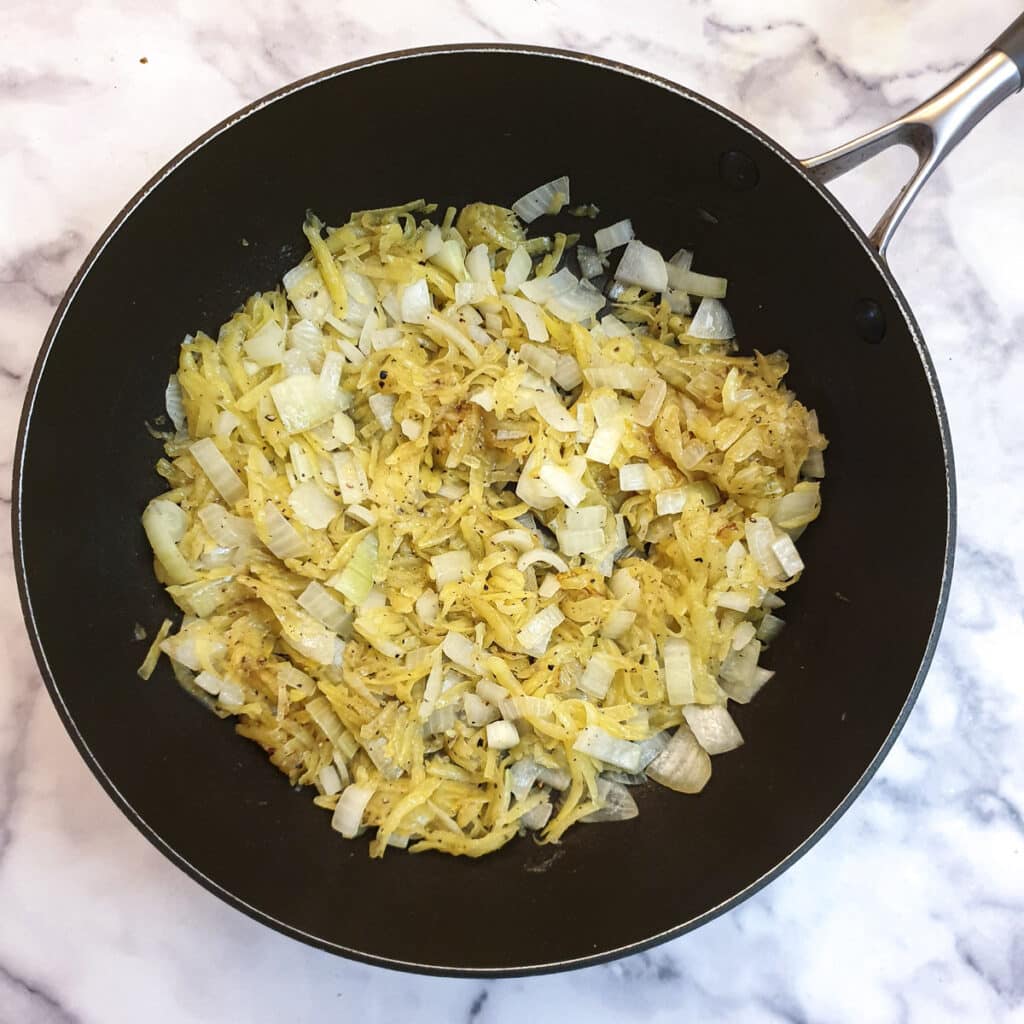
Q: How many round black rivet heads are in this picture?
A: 2